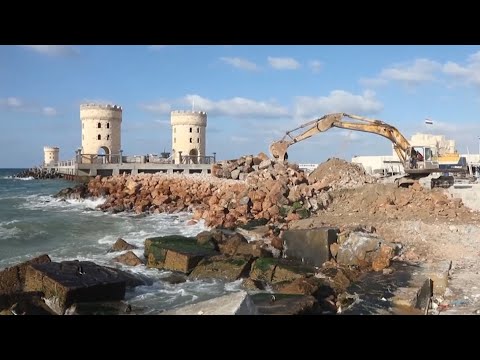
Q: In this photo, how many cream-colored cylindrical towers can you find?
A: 3